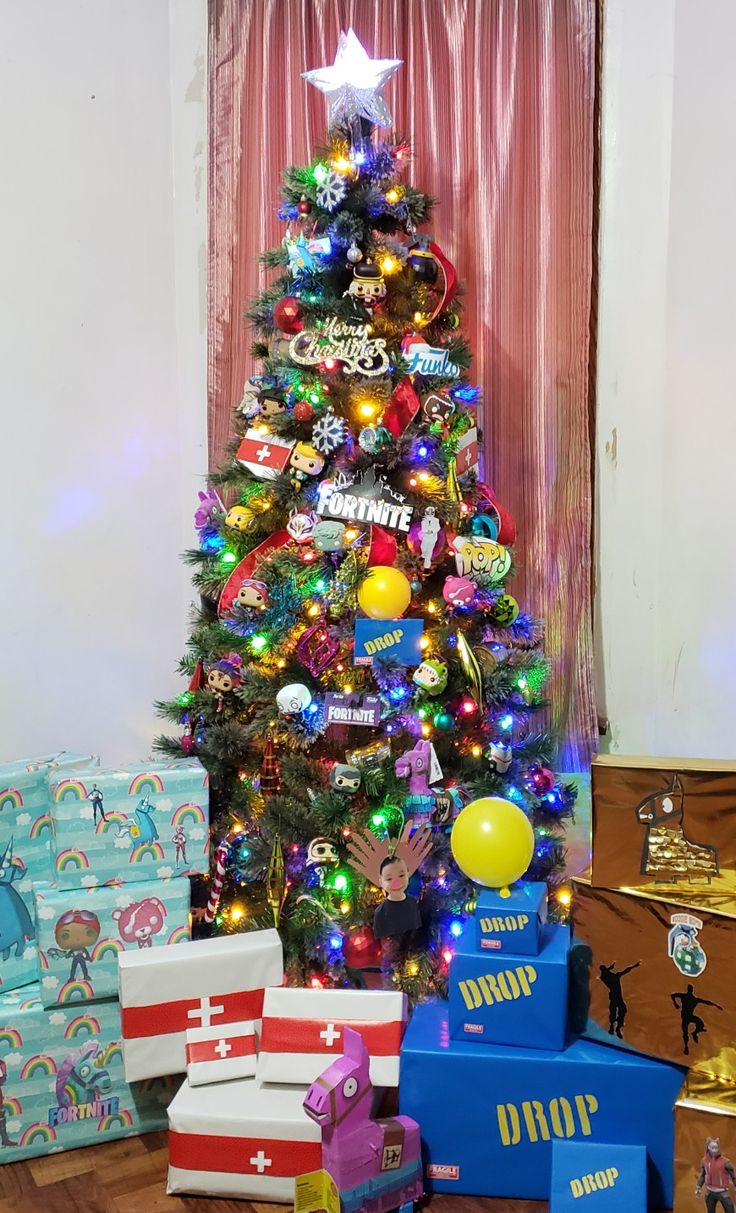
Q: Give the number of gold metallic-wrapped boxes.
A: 3